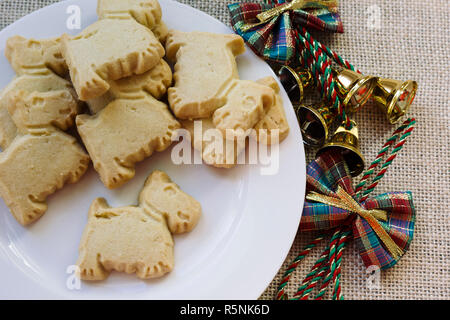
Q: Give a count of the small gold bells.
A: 5